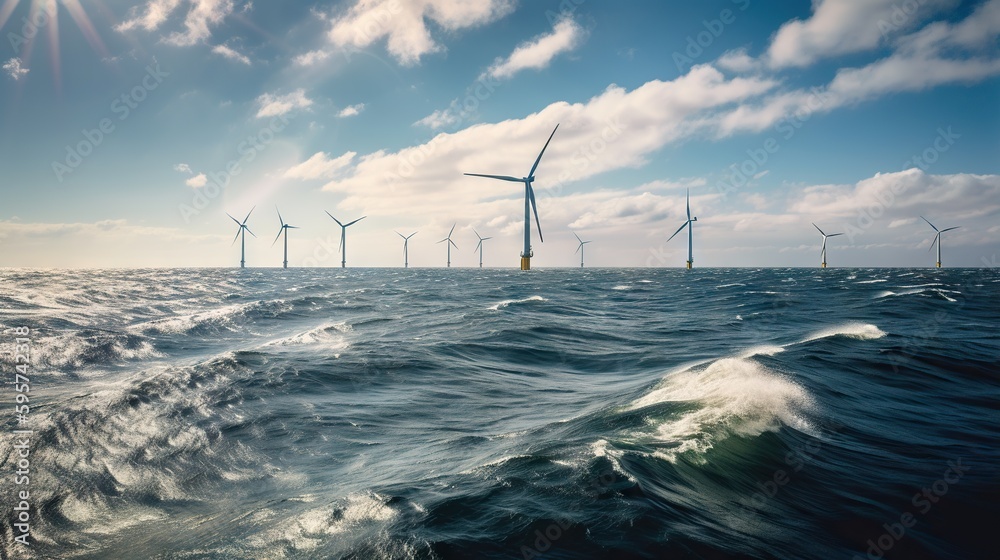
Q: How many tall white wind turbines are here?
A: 11